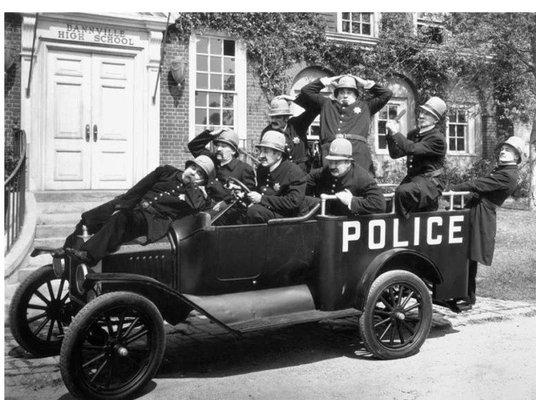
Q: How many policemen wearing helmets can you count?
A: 8